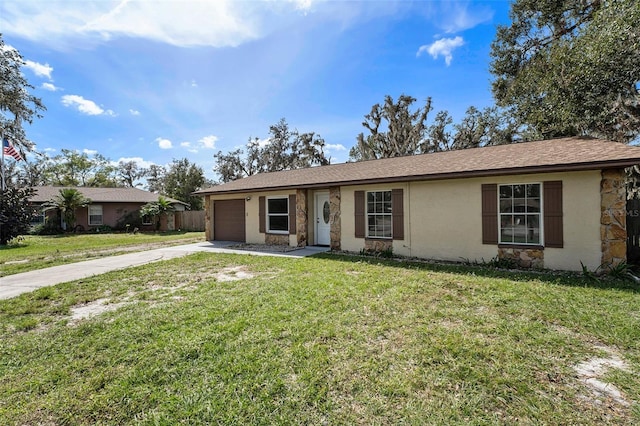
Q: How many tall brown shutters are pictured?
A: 6